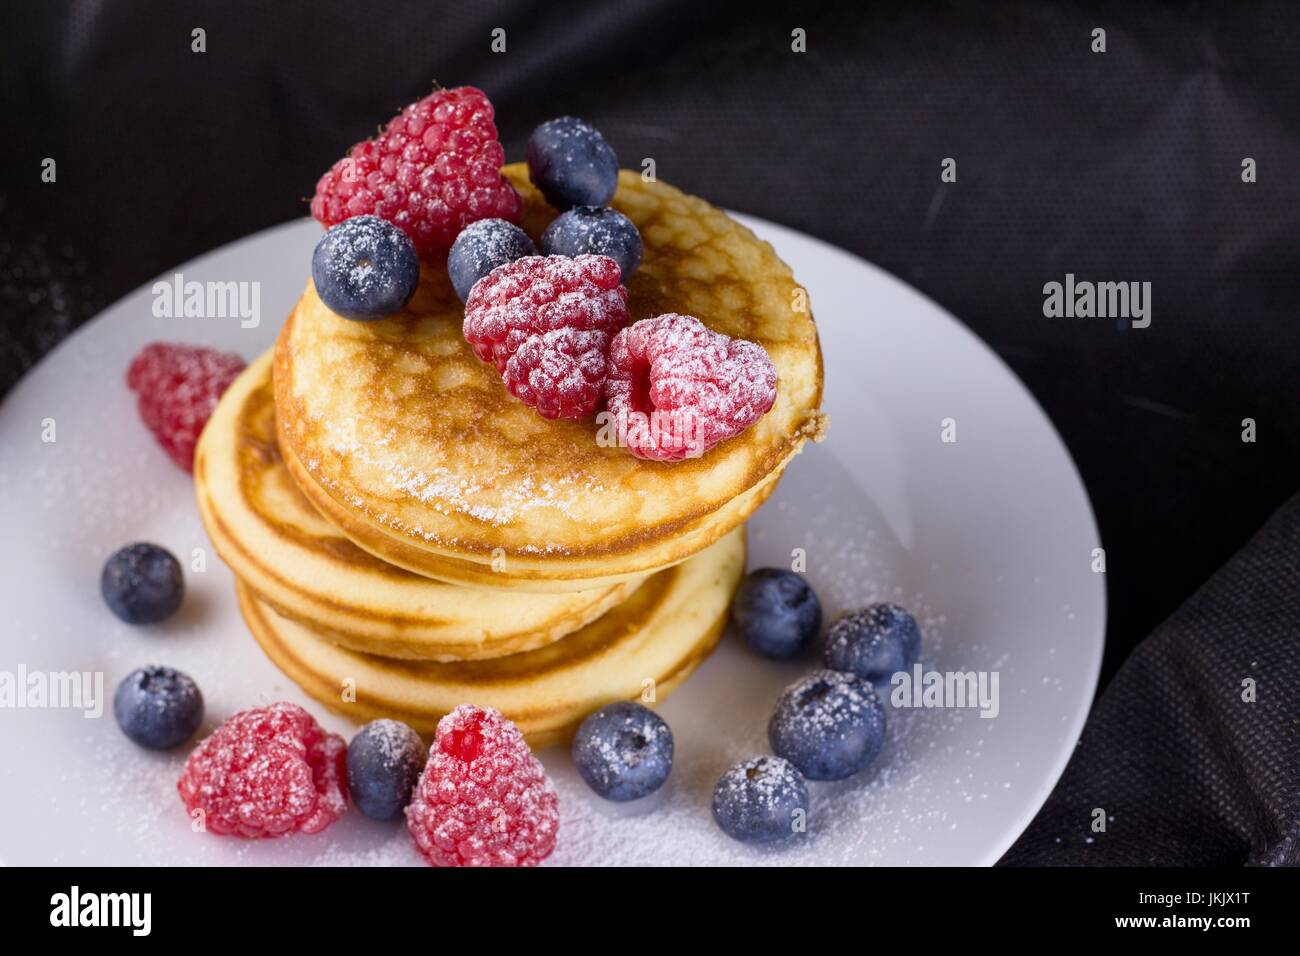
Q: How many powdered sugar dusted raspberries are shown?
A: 6